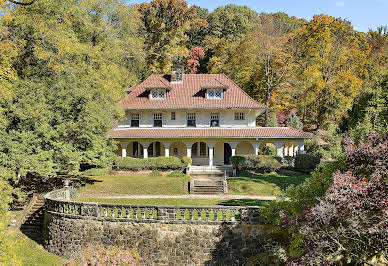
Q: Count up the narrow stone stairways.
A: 1